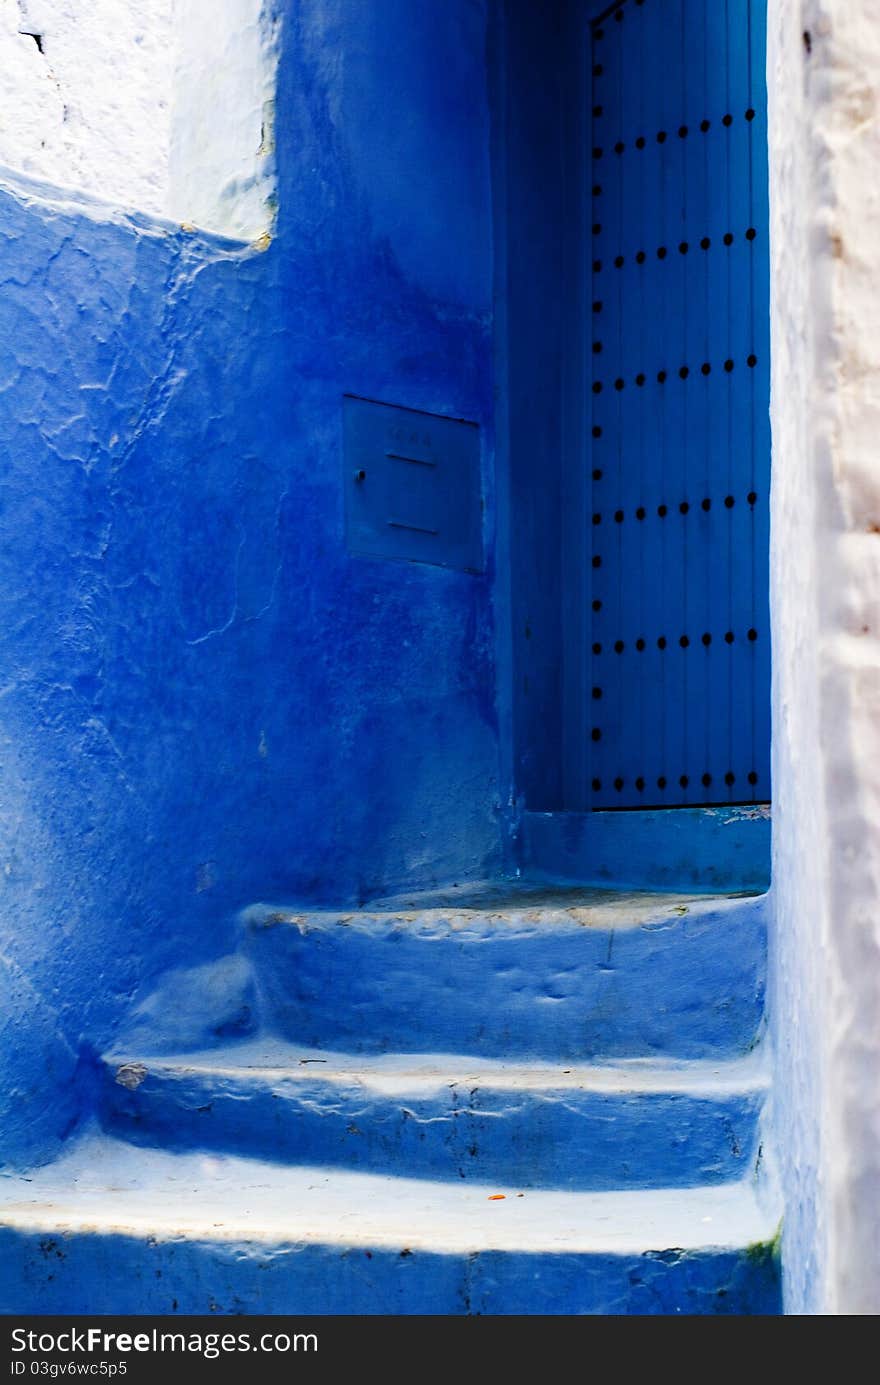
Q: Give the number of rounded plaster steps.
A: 3